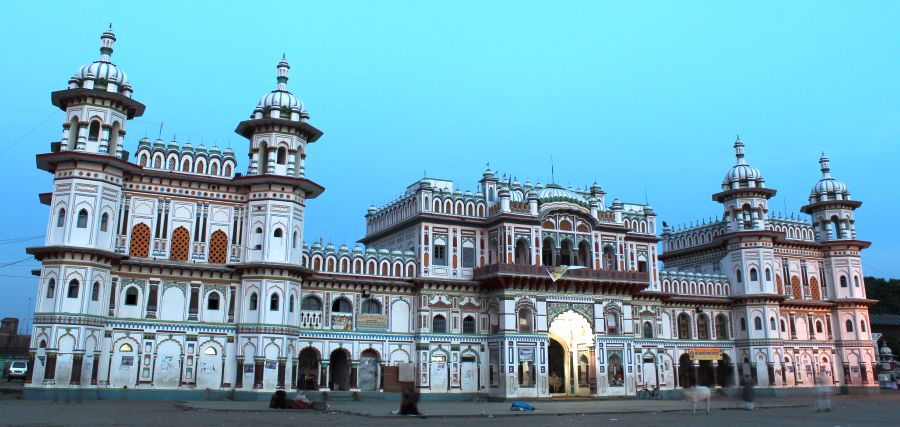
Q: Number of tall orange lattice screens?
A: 6